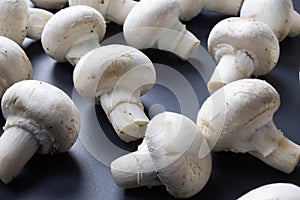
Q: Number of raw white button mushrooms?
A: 14